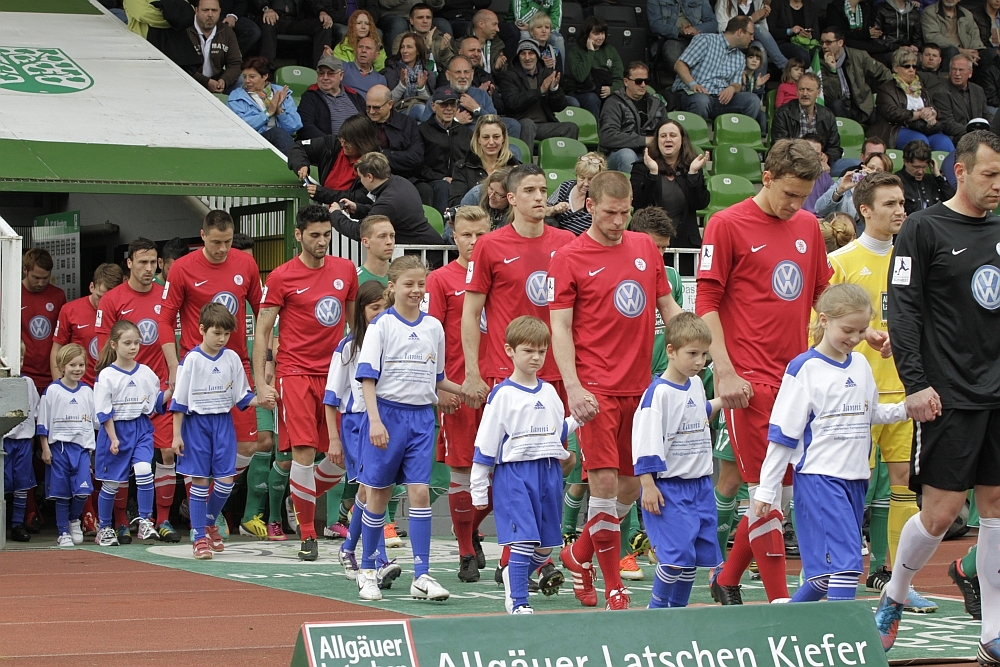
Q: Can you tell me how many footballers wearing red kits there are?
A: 9